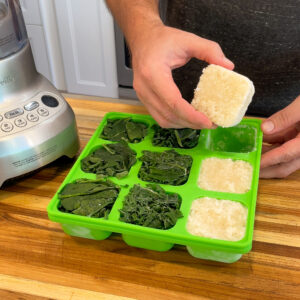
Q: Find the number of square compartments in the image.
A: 9